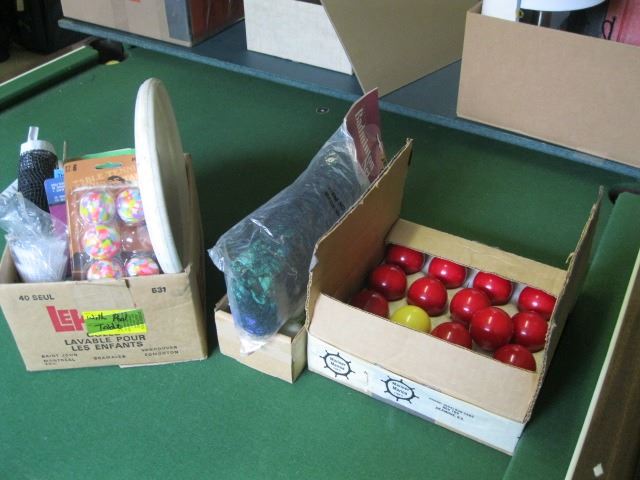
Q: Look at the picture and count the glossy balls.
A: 13